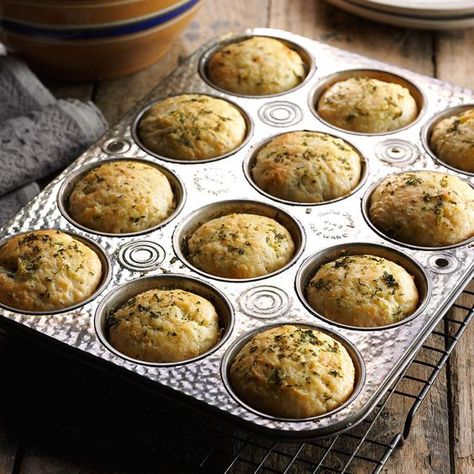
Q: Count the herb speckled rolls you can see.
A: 12